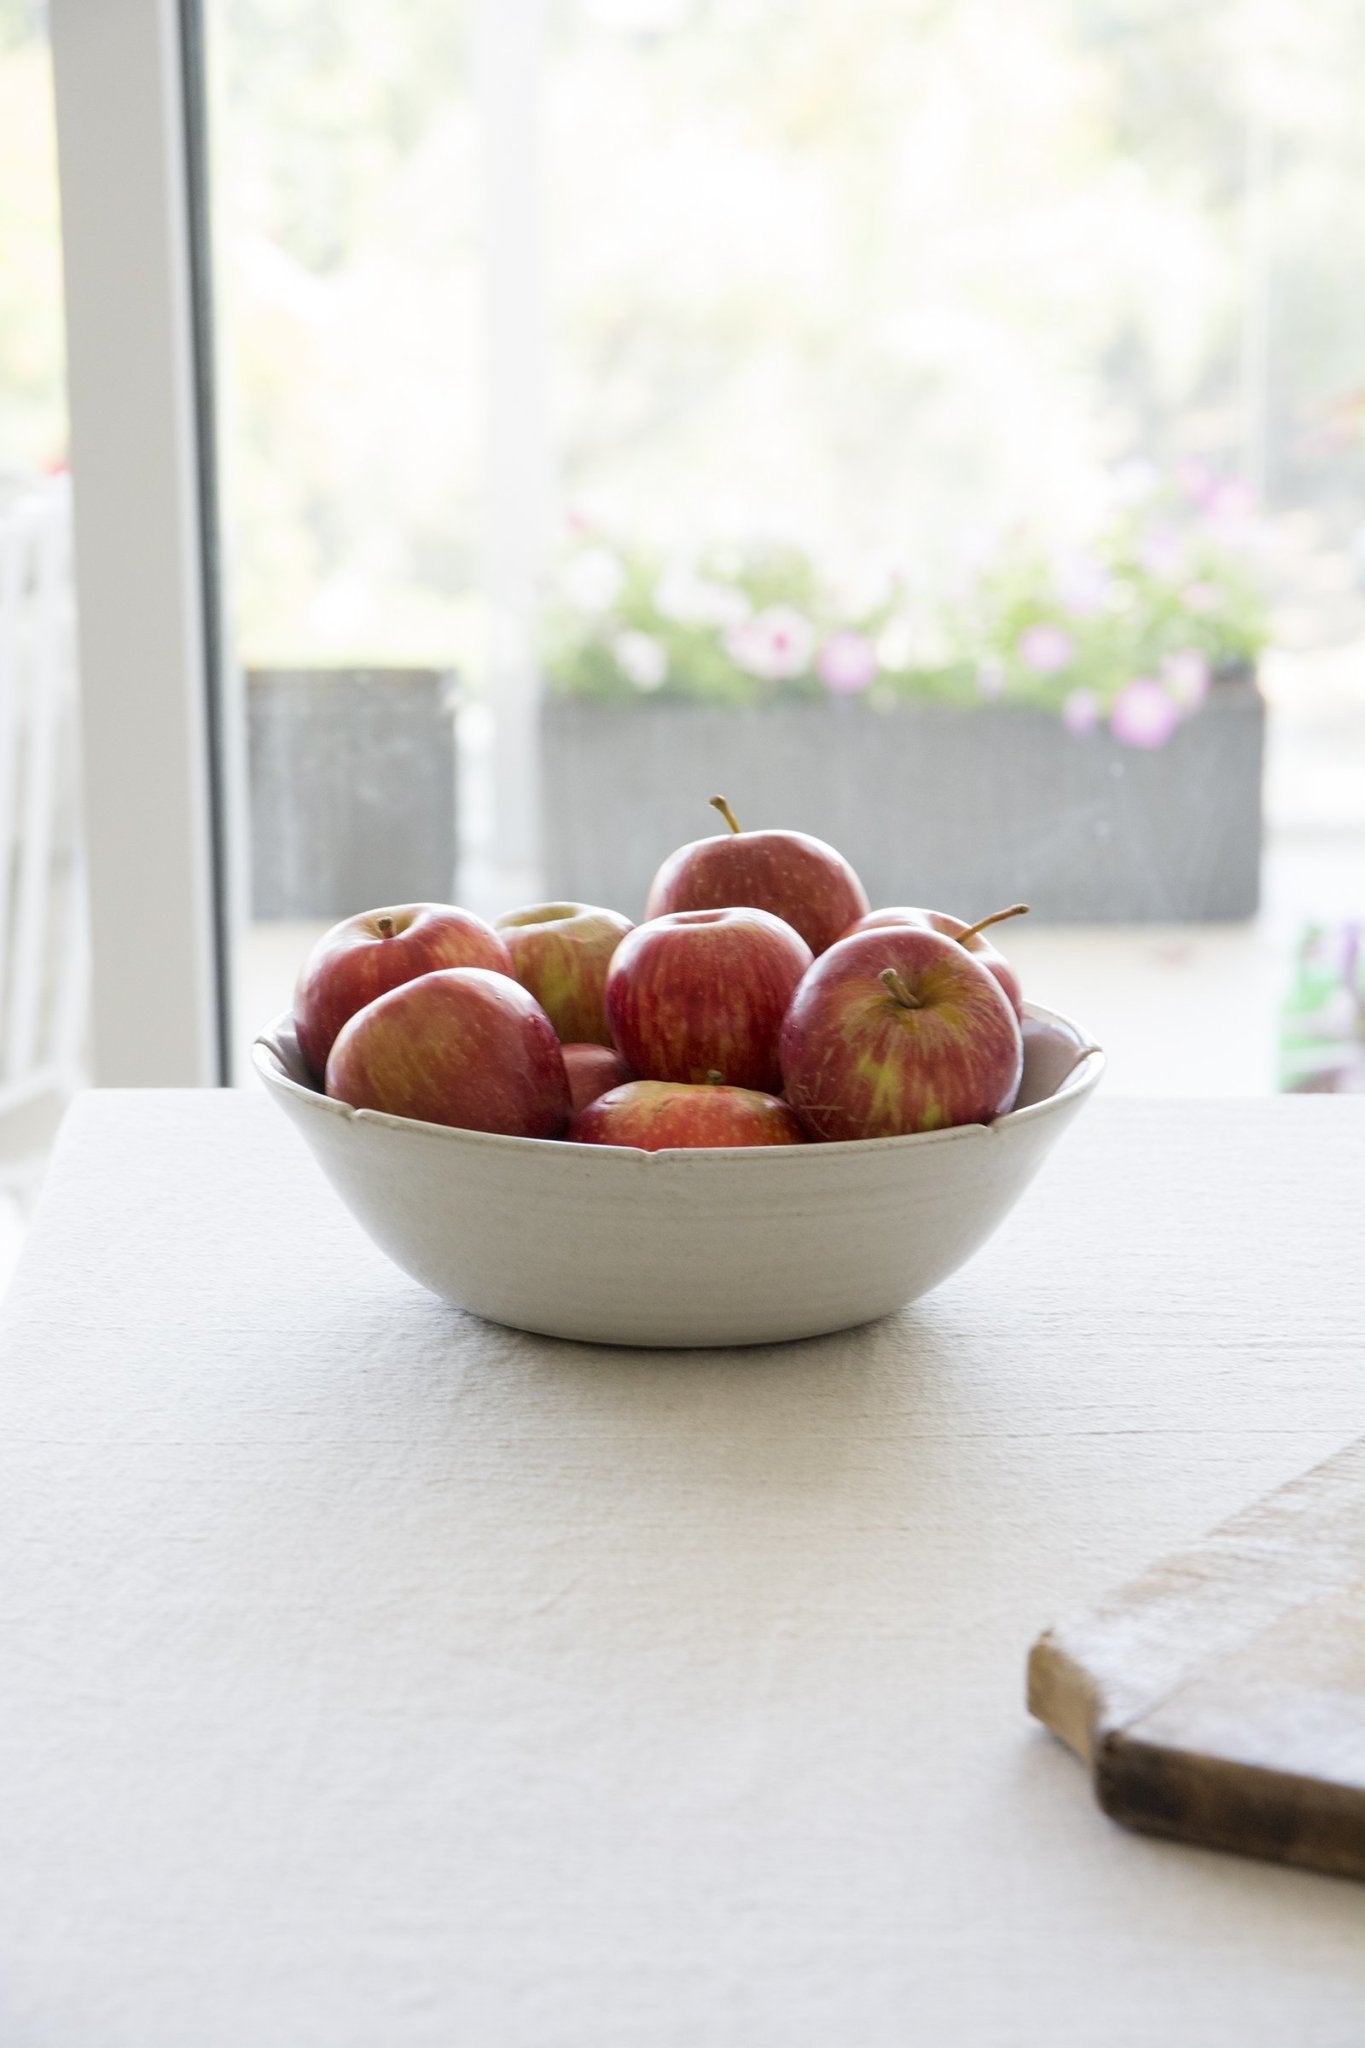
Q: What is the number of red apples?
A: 9